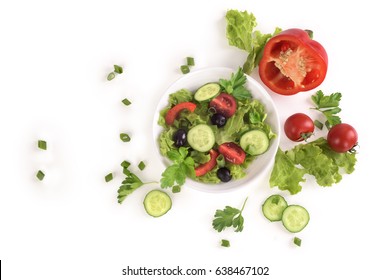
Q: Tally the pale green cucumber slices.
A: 6